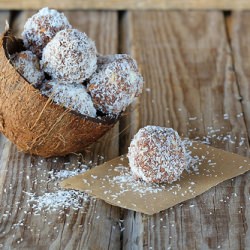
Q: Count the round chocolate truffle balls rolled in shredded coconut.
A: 7